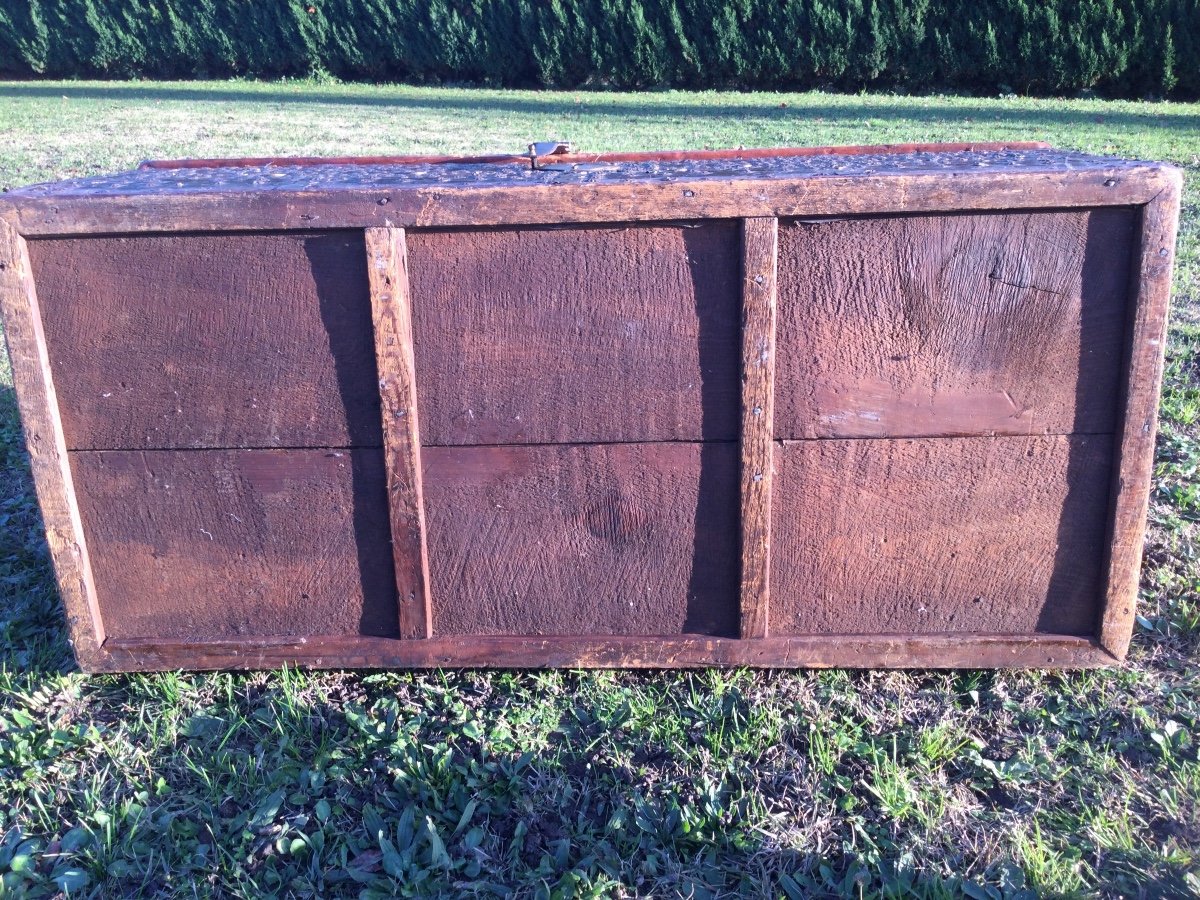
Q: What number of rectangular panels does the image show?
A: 6